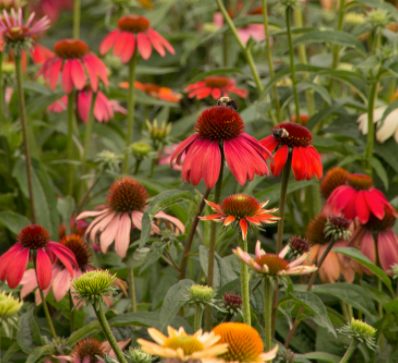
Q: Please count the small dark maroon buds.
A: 3